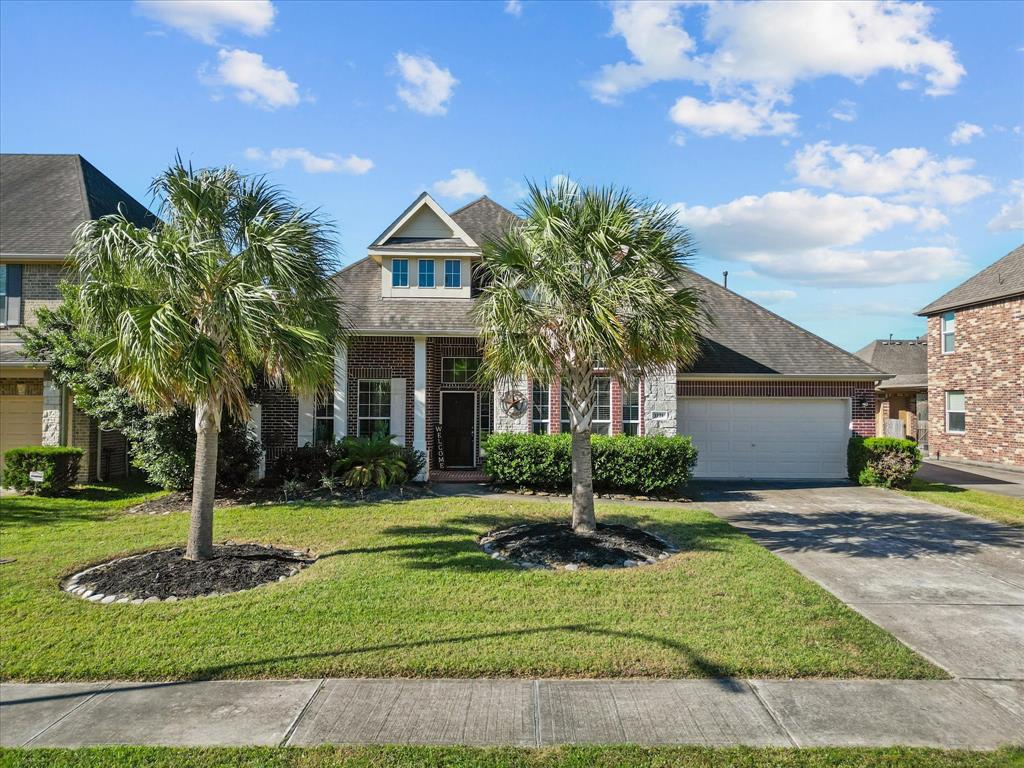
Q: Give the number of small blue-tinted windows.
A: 3